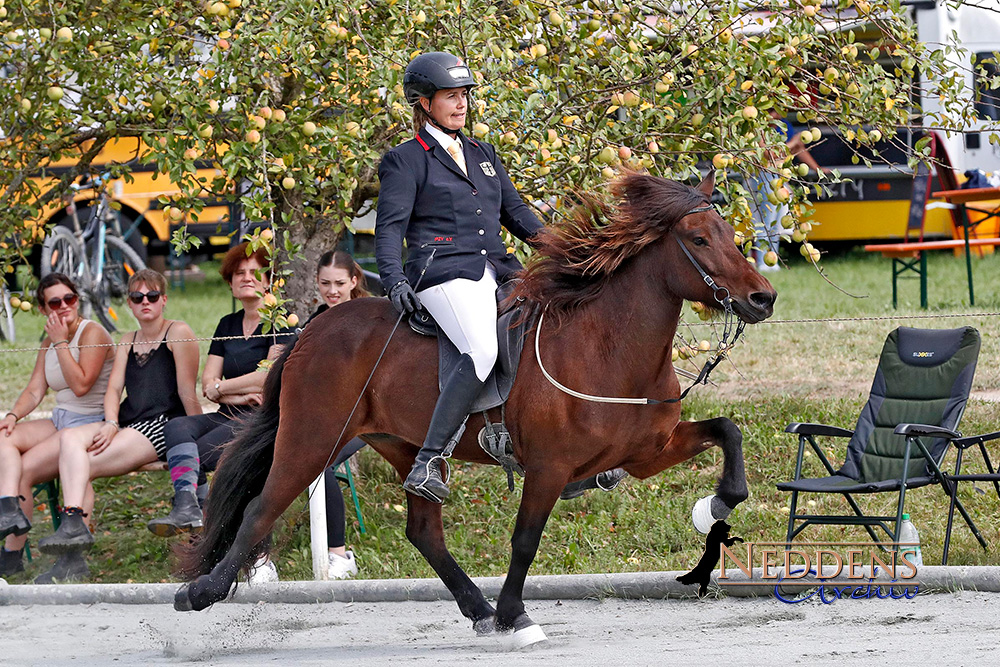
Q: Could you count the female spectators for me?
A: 4